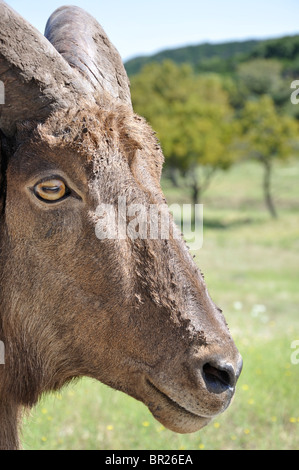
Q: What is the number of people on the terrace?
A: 0